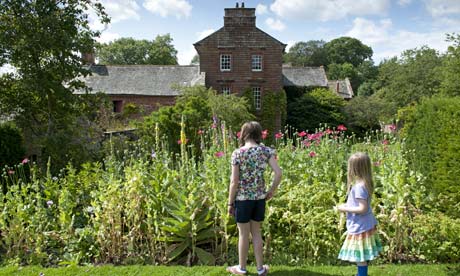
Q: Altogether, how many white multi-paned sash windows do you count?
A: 4